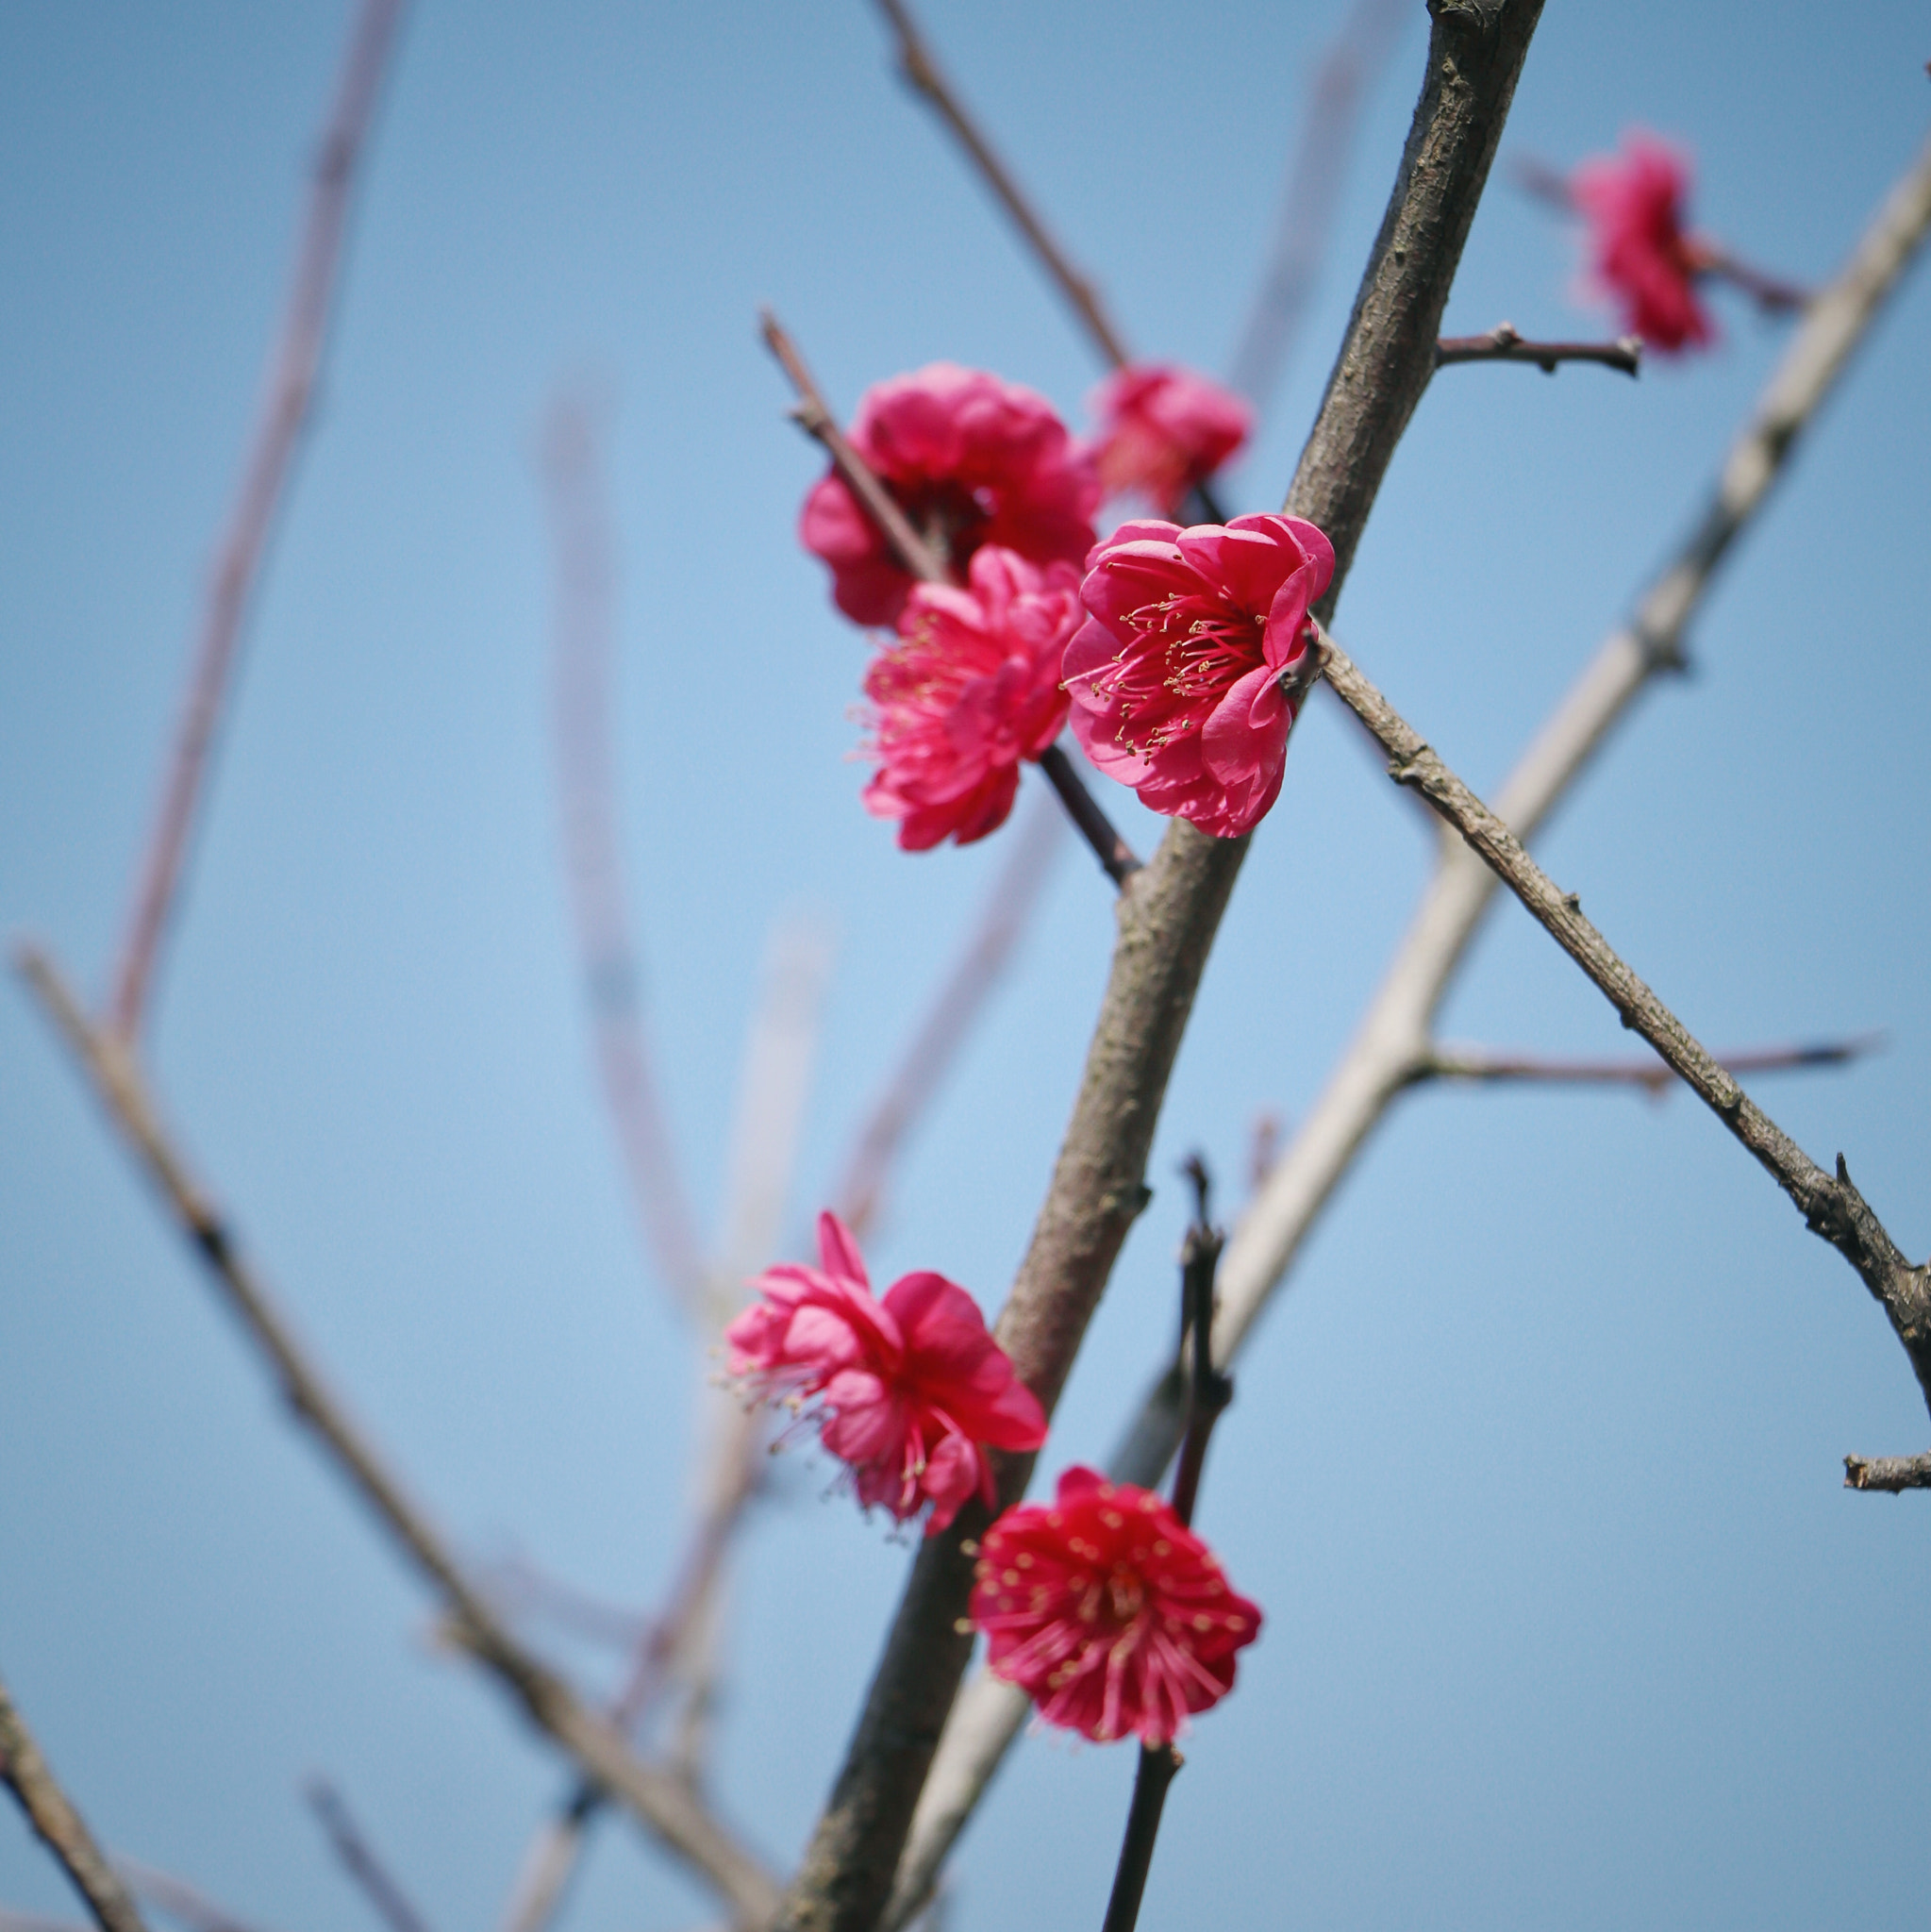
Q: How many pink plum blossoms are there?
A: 7